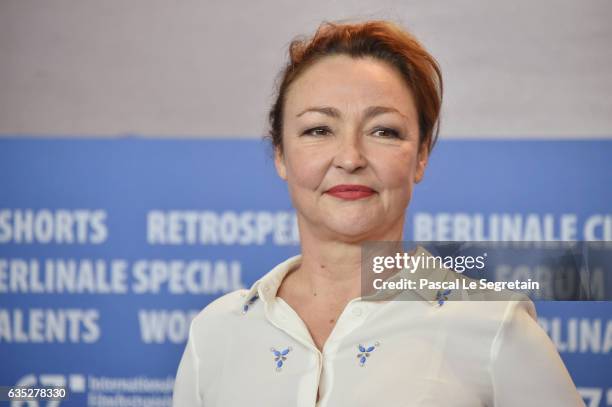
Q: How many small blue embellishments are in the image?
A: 4